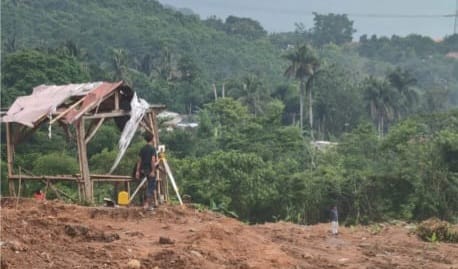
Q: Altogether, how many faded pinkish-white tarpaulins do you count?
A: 1